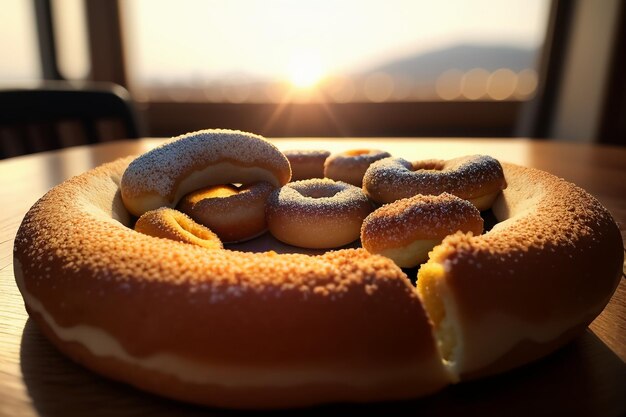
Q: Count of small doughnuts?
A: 8